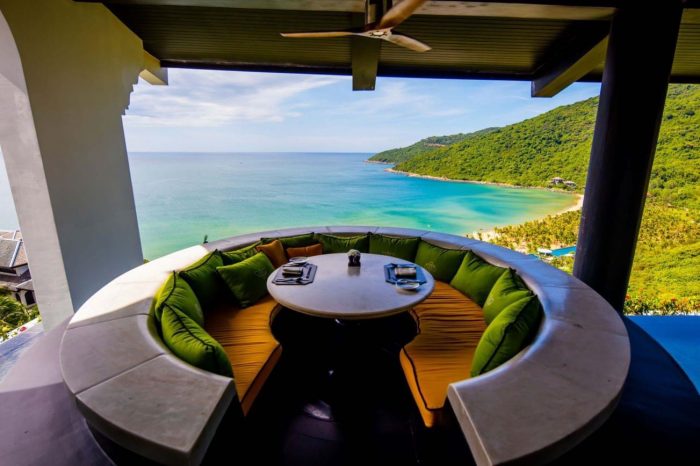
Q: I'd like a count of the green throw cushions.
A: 12